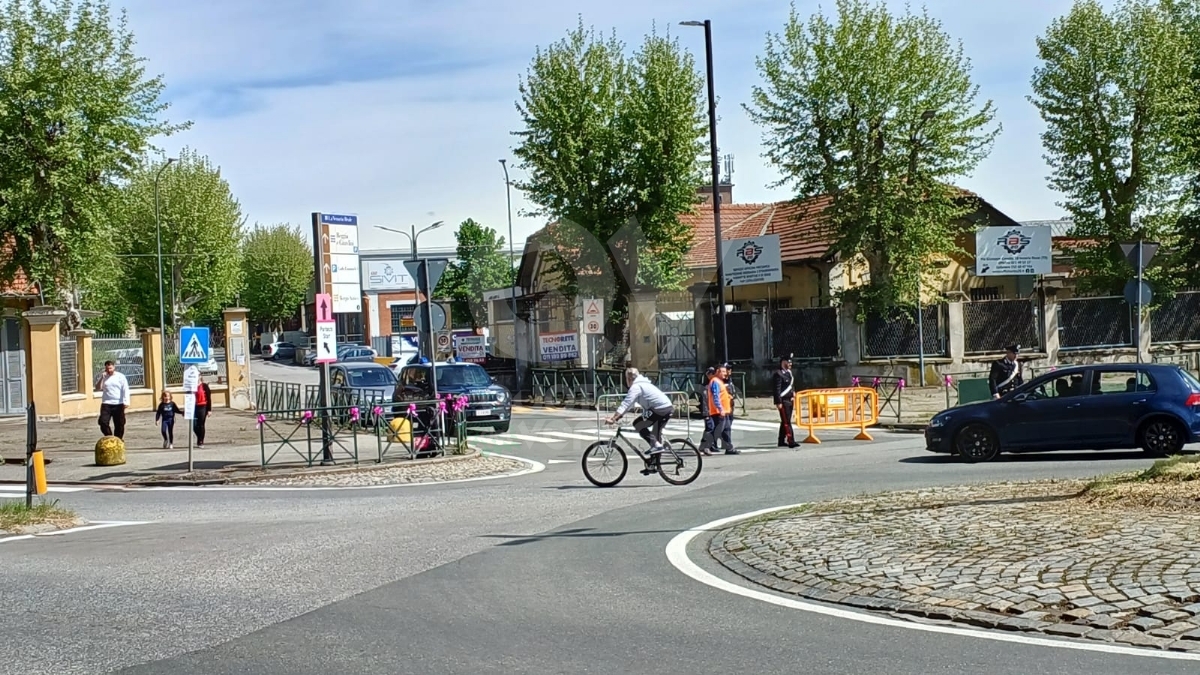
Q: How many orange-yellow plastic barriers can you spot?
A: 1